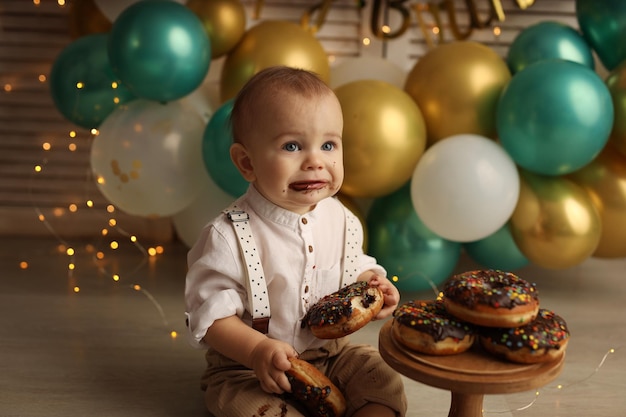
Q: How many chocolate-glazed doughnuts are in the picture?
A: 5